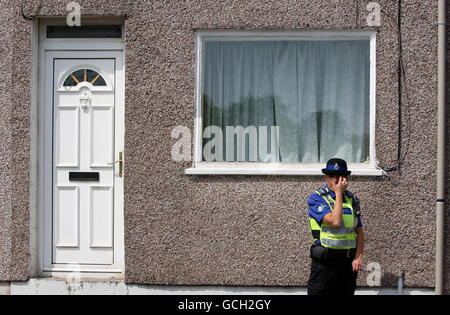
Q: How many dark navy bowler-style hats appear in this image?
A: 1